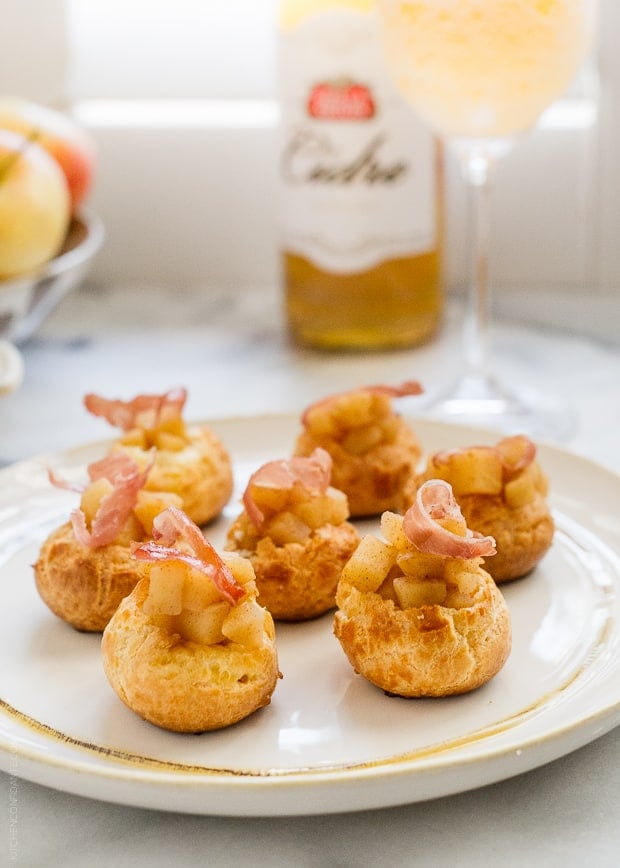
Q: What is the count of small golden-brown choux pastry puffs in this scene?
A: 7